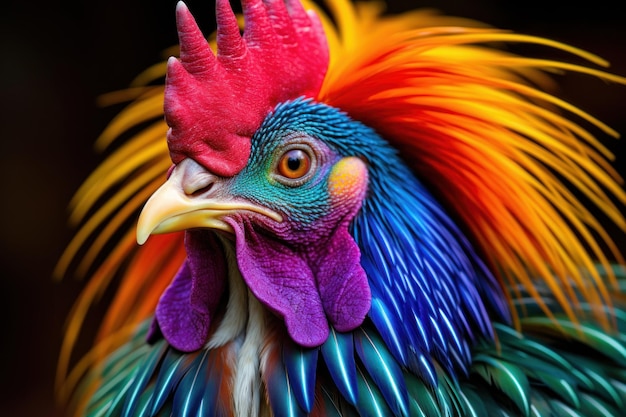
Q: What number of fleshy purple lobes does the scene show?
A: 3